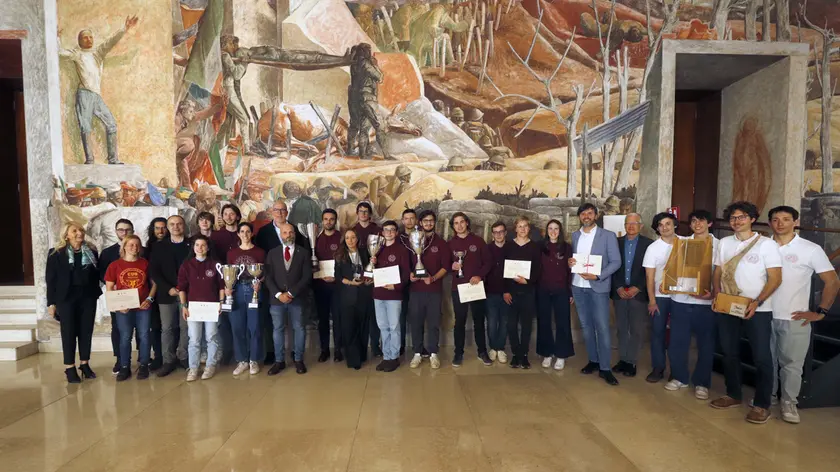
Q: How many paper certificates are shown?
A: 7